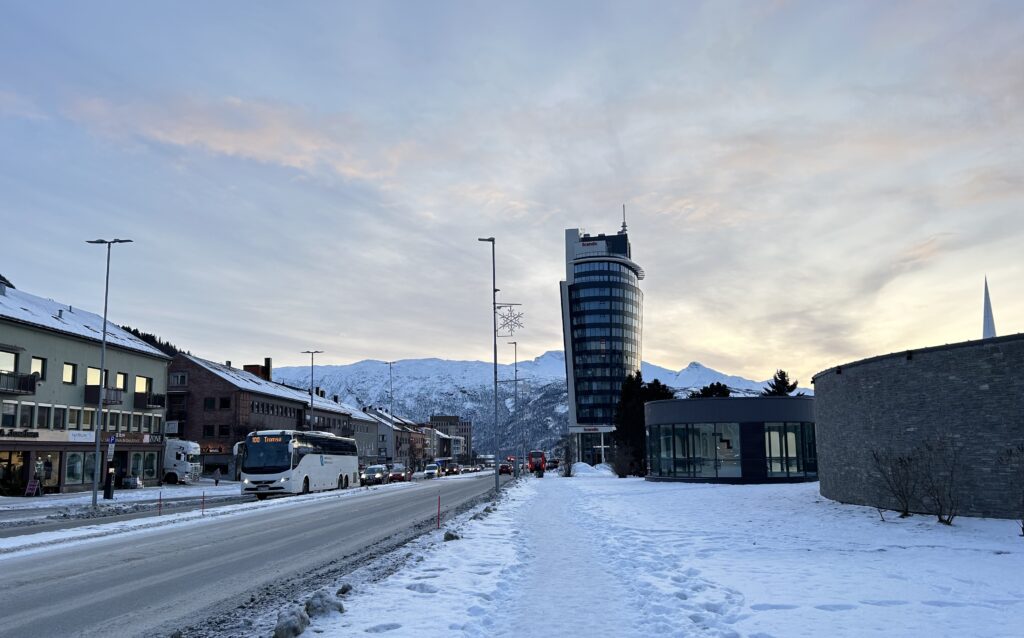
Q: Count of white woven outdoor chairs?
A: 0